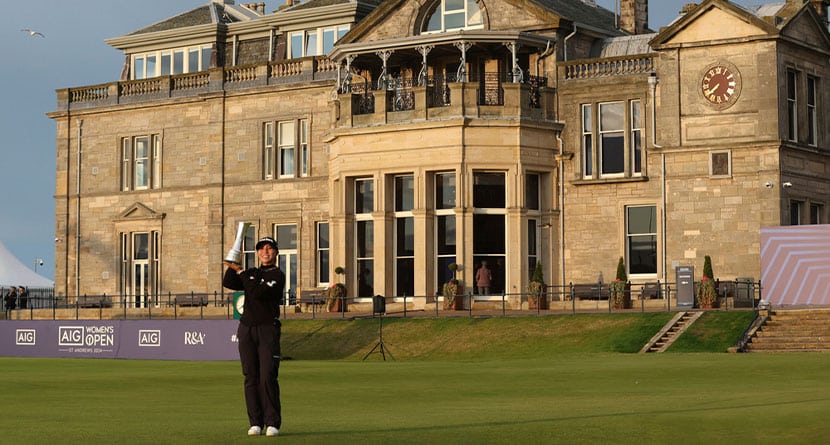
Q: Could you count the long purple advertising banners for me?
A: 1